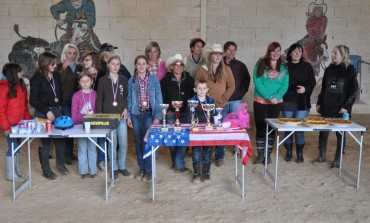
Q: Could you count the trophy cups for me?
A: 5